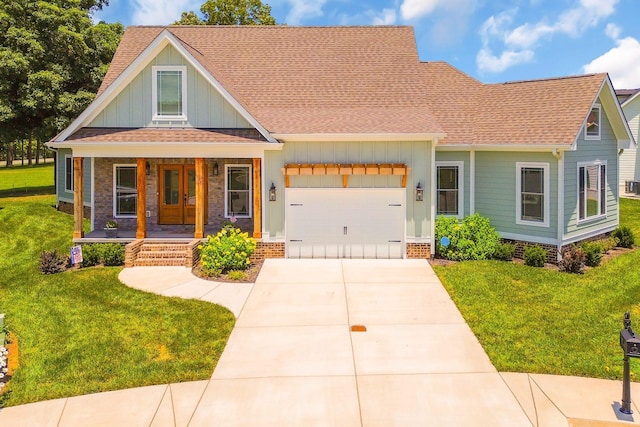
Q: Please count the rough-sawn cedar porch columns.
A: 4